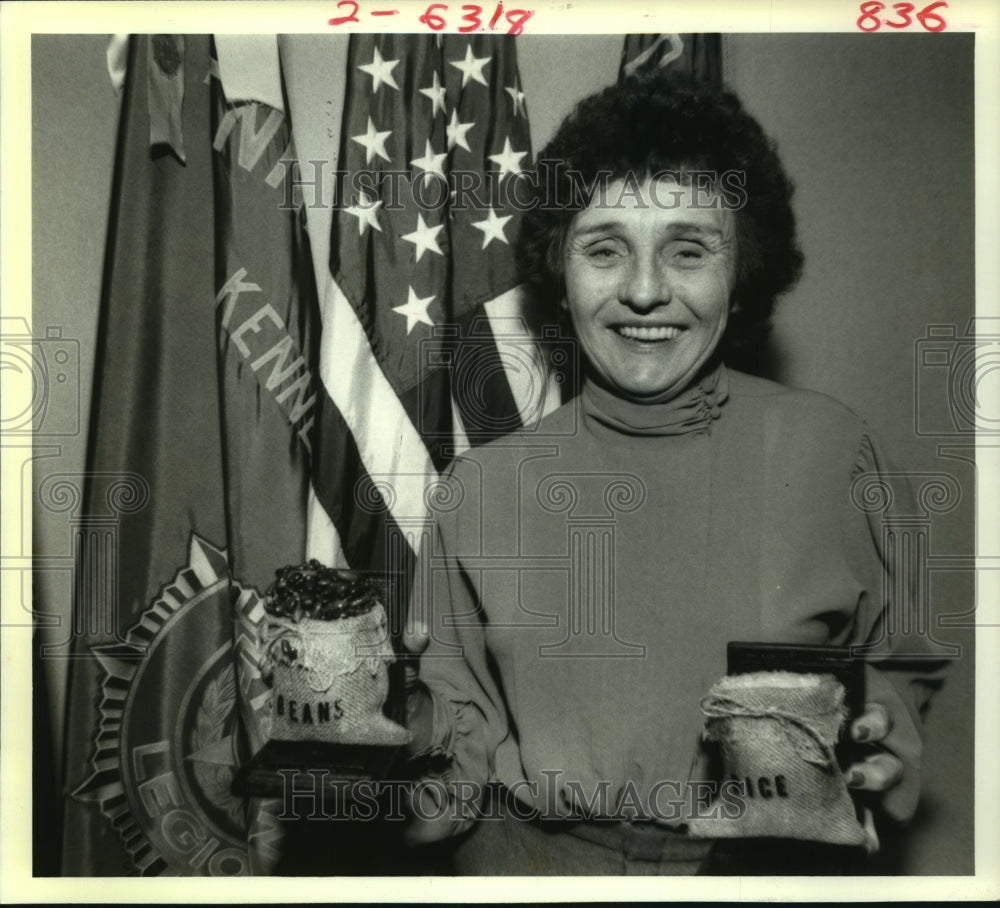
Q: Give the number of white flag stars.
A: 12